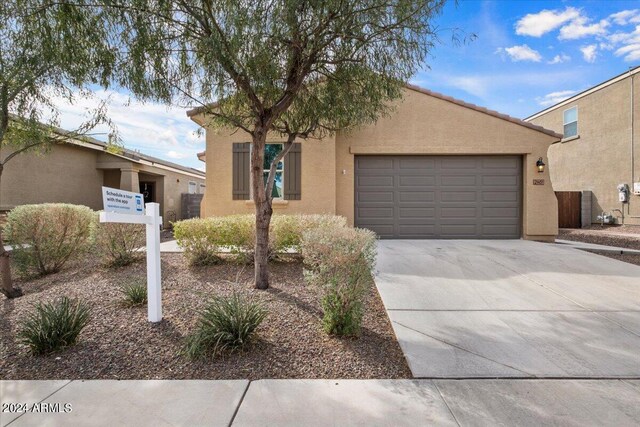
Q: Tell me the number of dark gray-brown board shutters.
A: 2